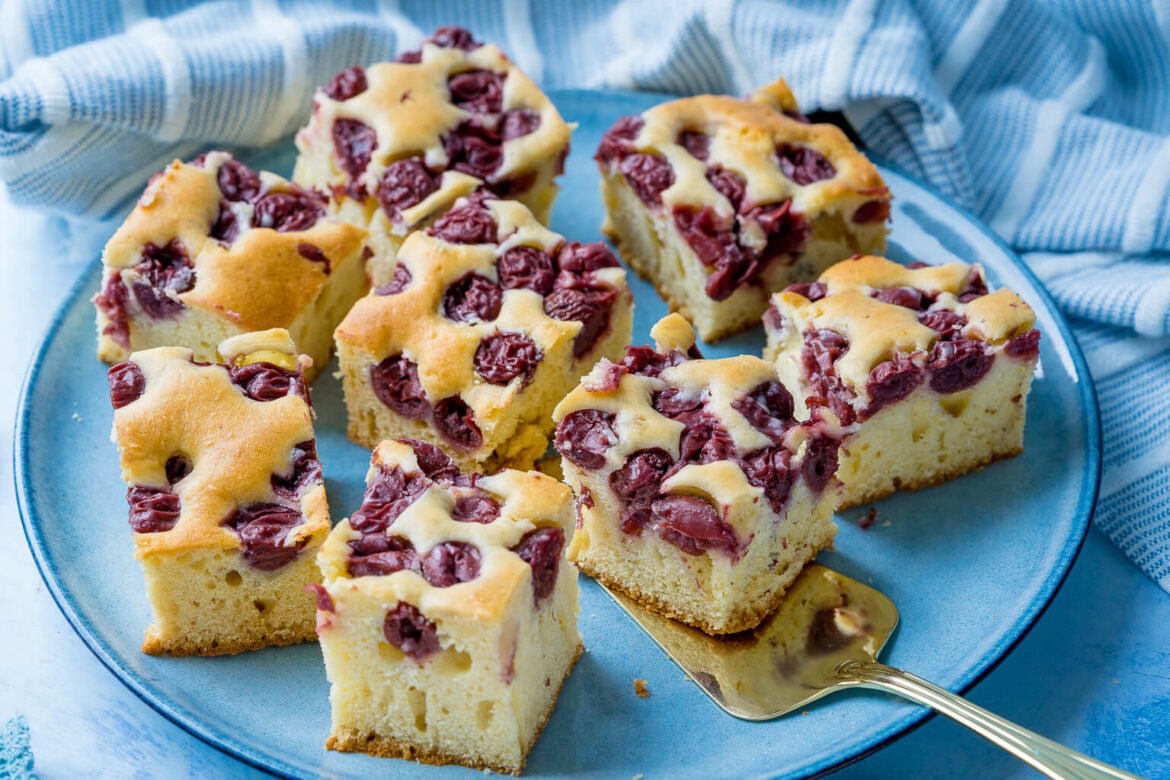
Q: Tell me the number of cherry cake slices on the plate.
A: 8